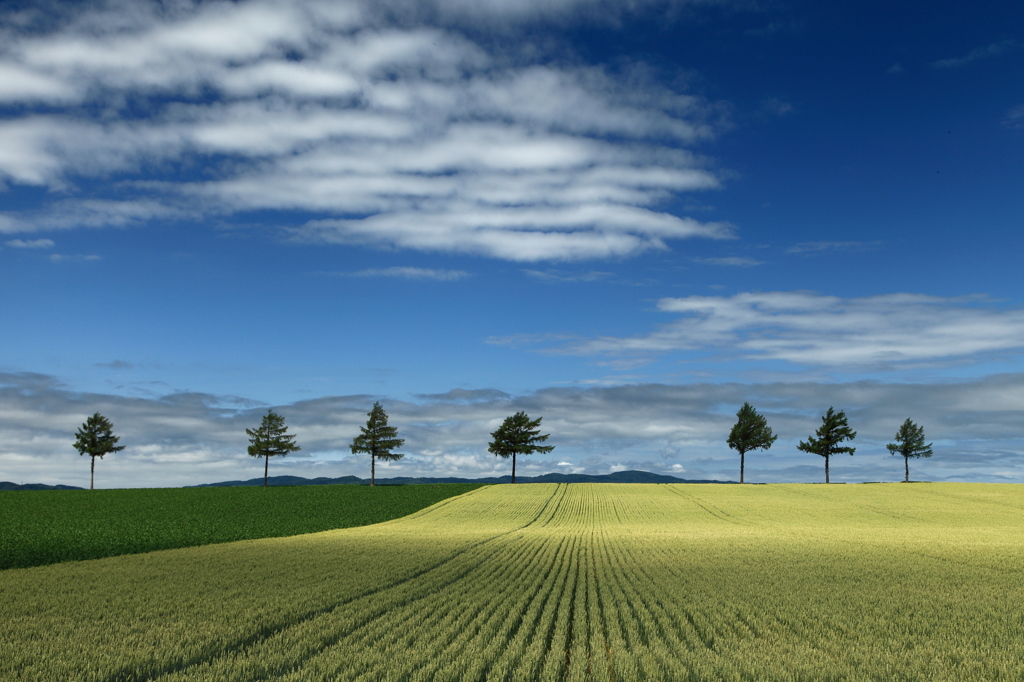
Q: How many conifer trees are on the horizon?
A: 7